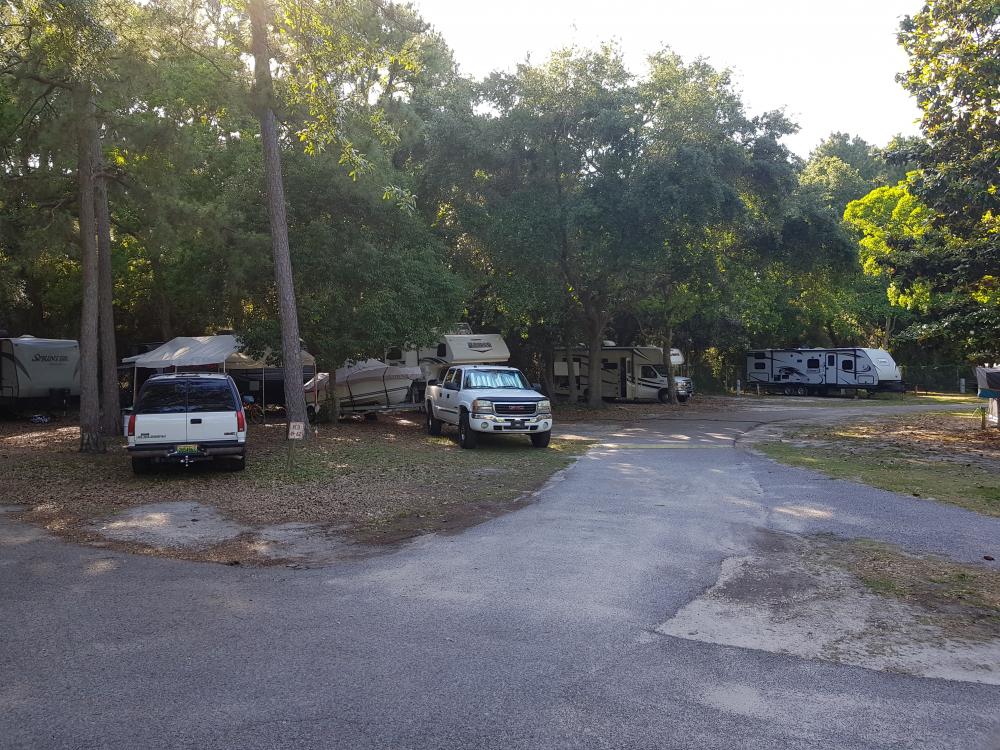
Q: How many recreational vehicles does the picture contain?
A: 4